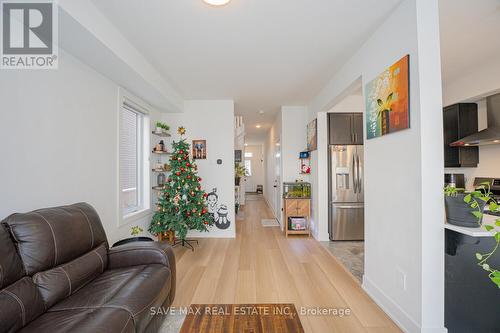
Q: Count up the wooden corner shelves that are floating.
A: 4